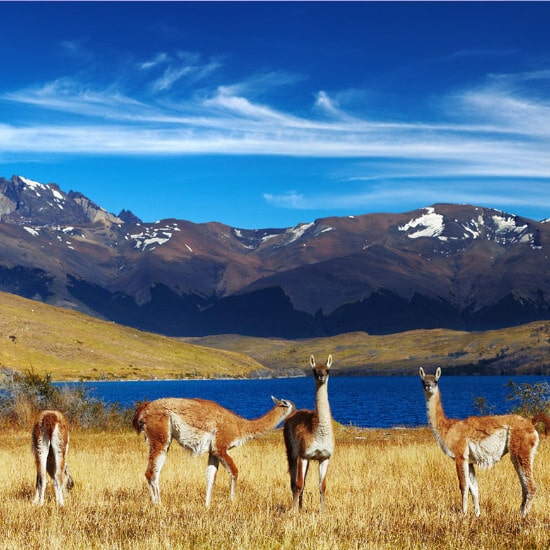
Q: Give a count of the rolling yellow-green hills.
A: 2